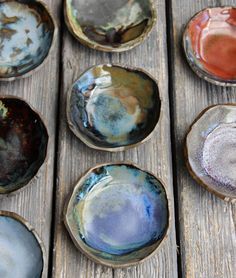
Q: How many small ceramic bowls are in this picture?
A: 8